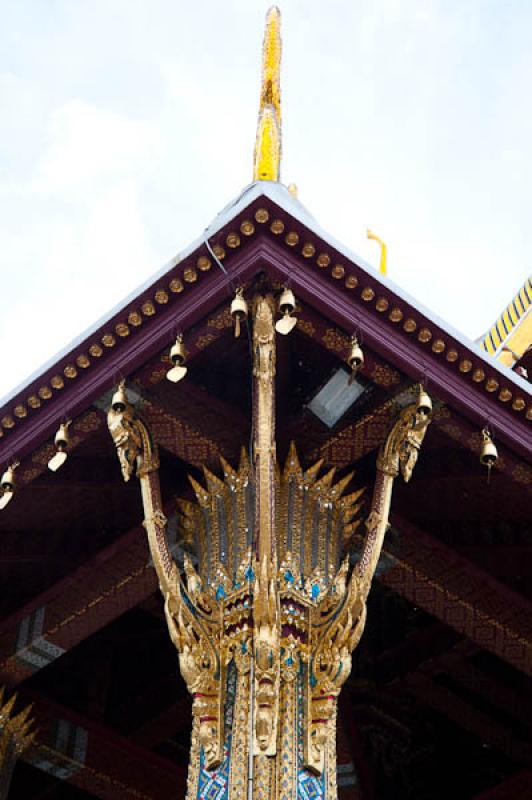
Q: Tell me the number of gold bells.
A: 9